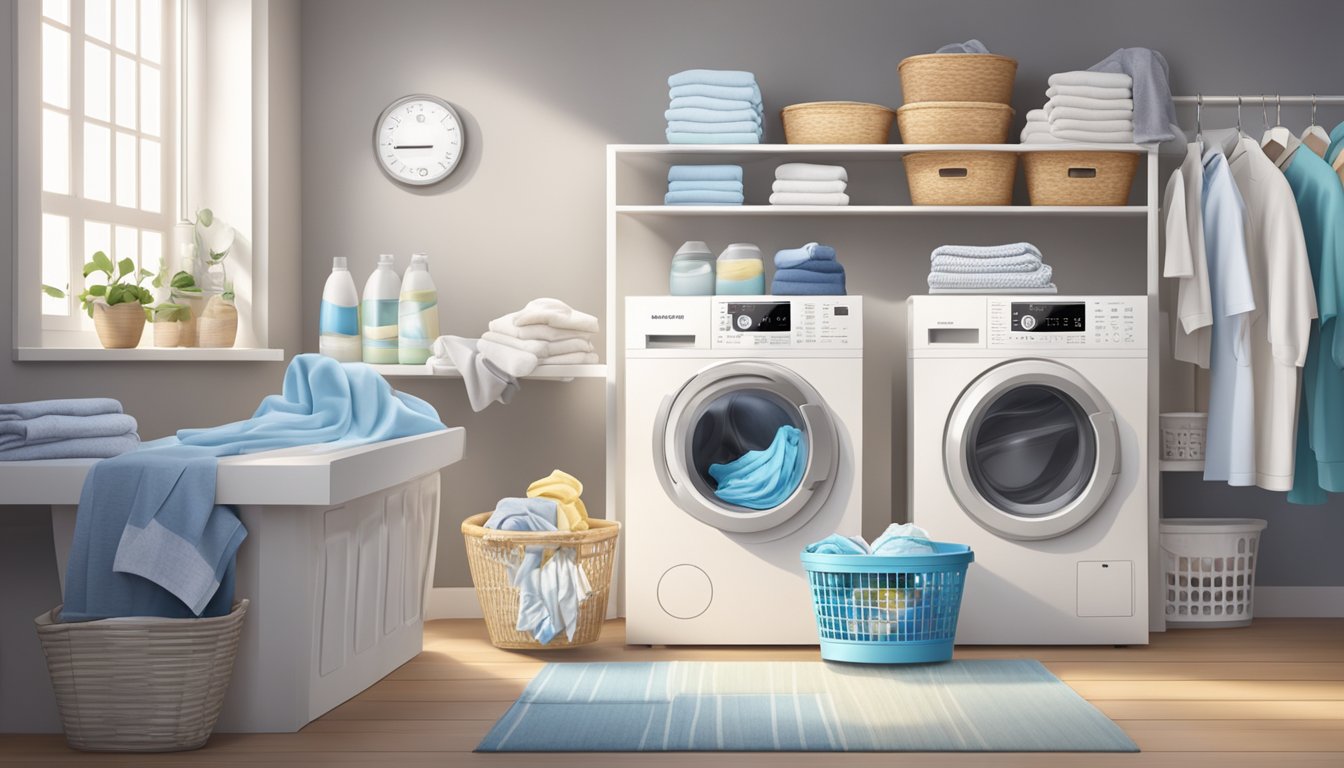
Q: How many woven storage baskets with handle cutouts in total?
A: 2